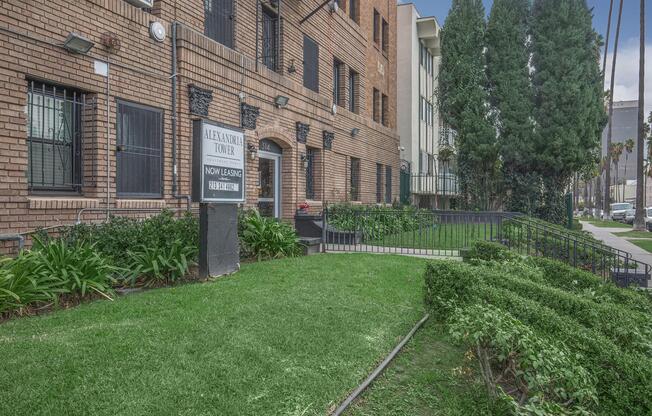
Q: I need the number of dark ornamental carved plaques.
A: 4